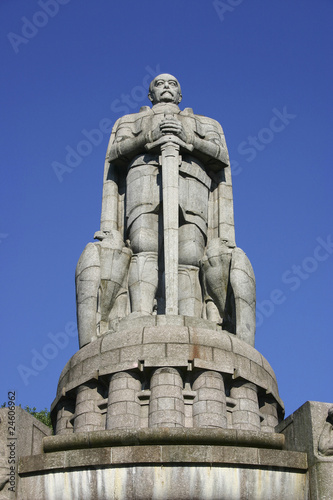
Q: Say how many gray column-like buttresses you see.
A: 7